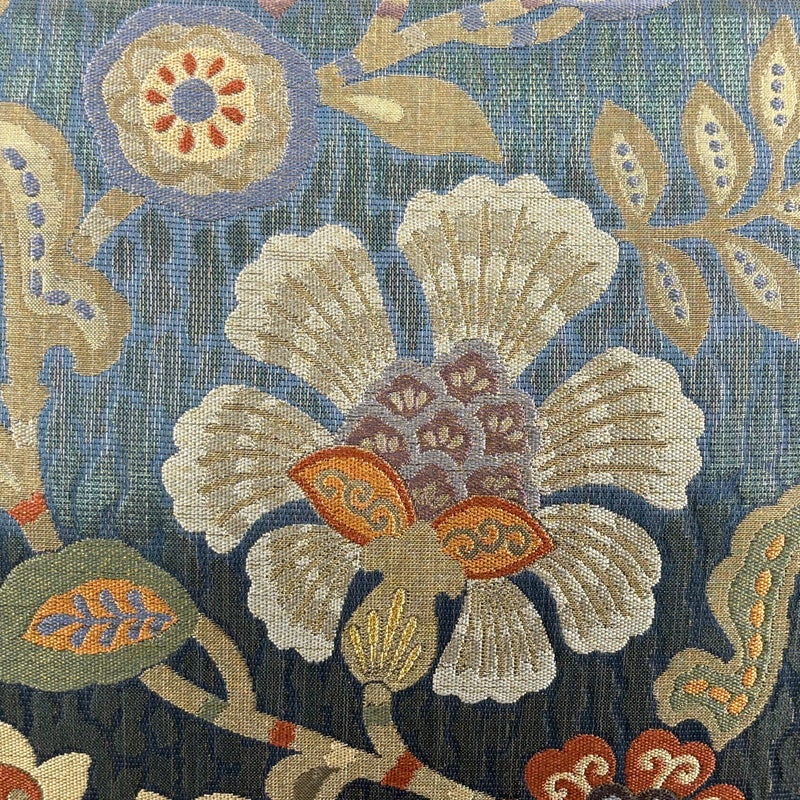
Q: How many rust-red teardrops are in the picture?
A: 9